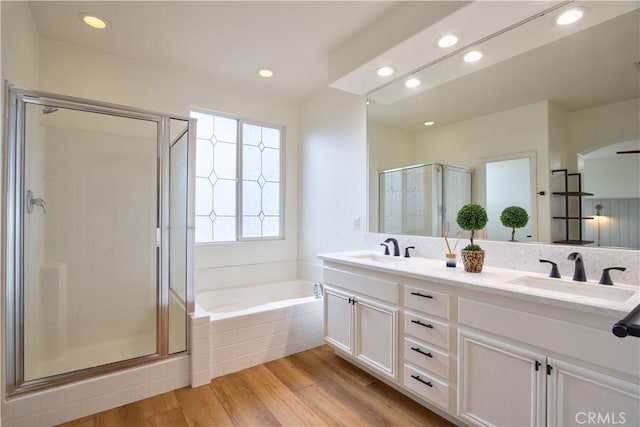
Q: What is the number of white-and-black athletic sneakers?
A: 0